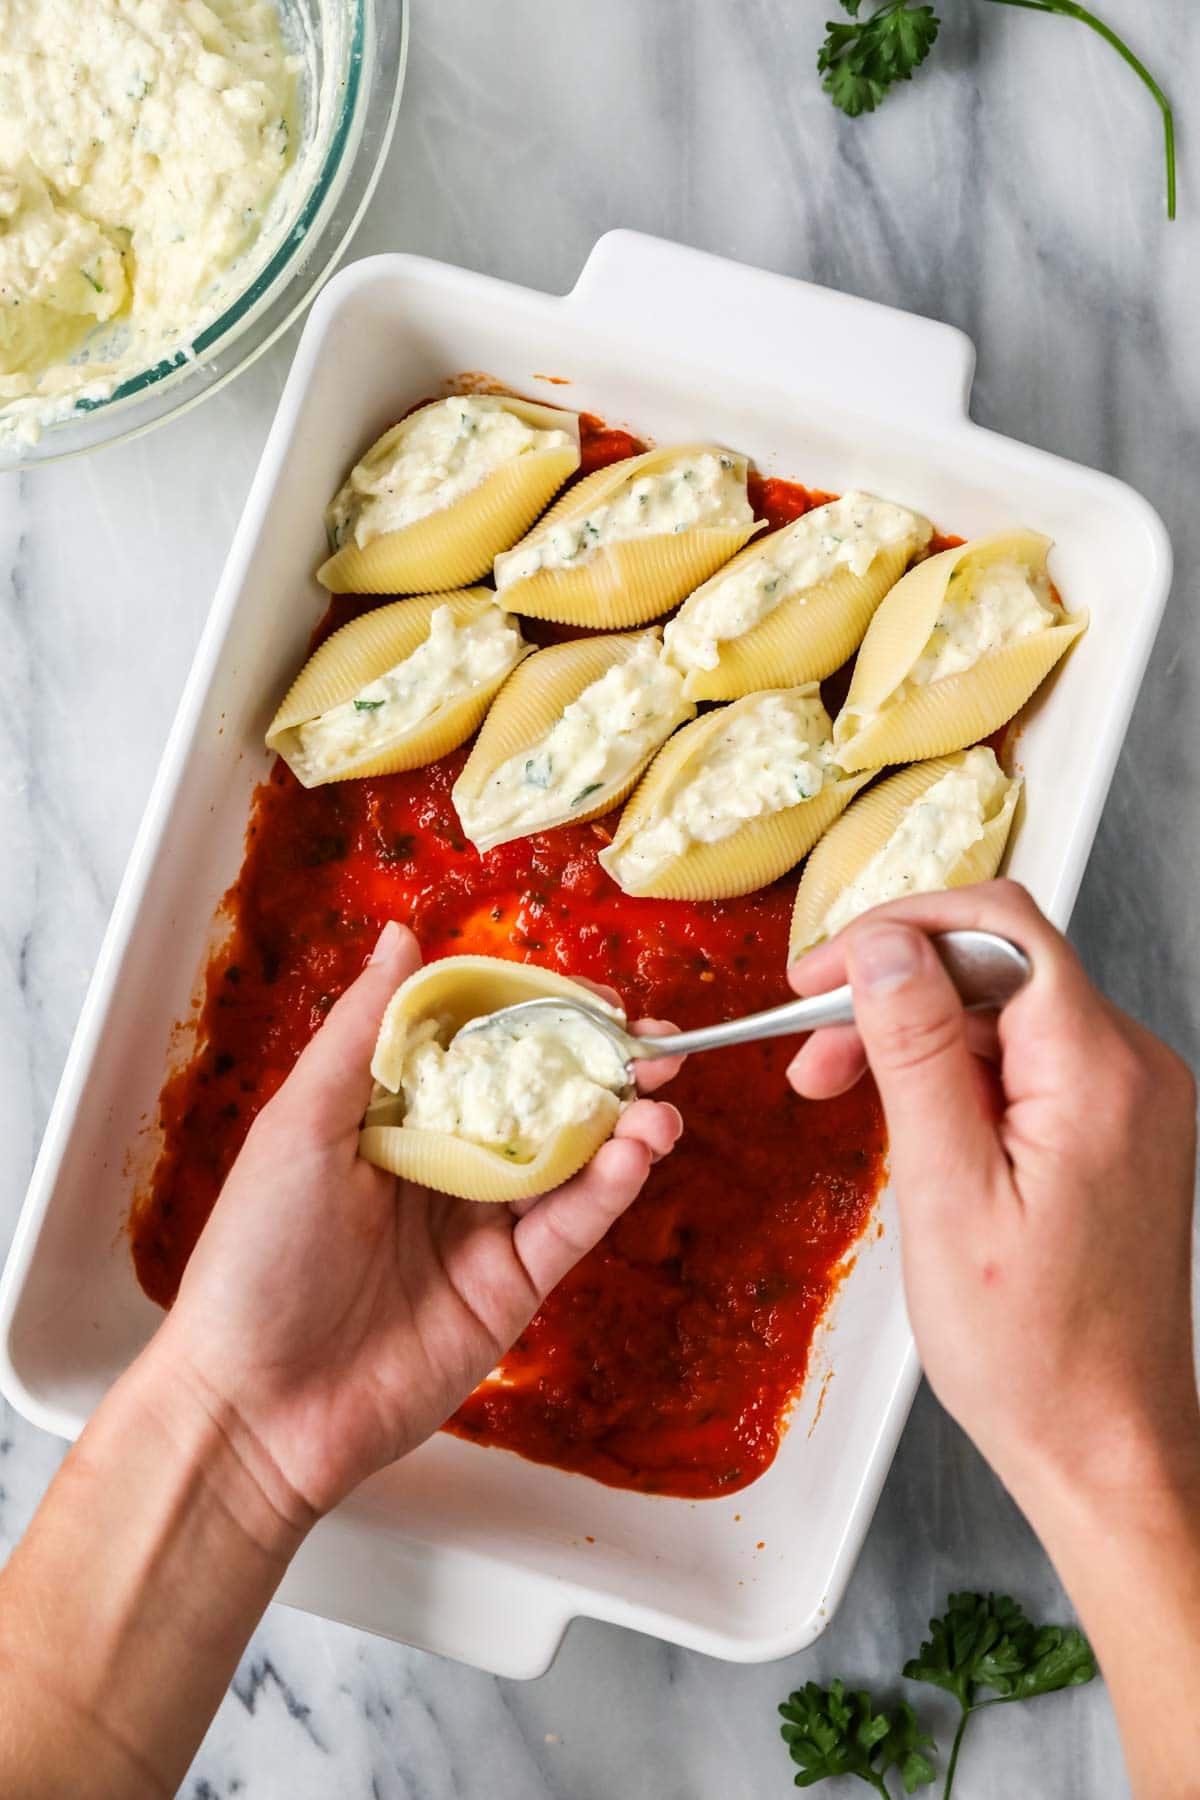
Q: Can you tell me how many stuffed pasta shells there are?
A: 9